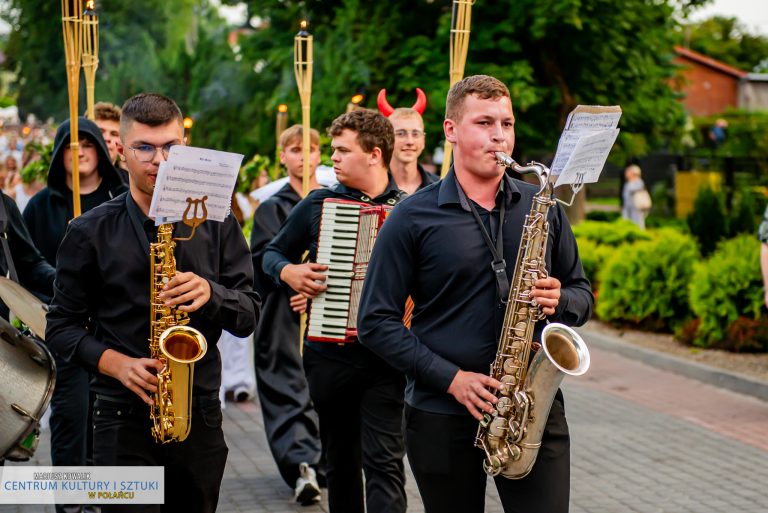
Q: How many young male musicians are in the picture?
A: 3